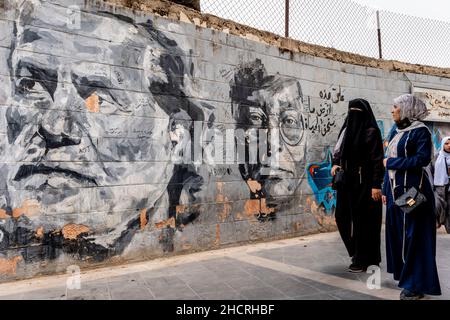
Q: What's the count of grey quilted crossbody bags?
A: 1